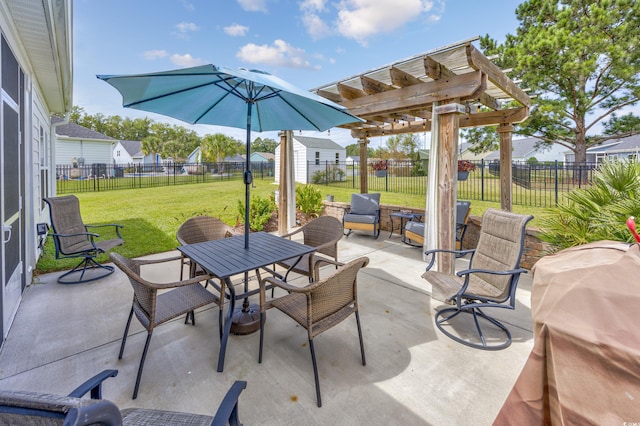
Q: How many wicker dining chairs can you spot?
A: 4